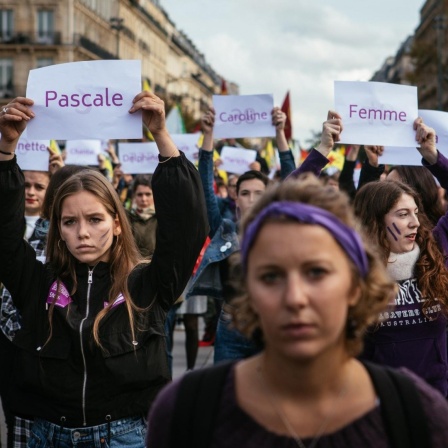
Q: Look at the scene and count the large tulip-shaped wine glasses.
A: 0